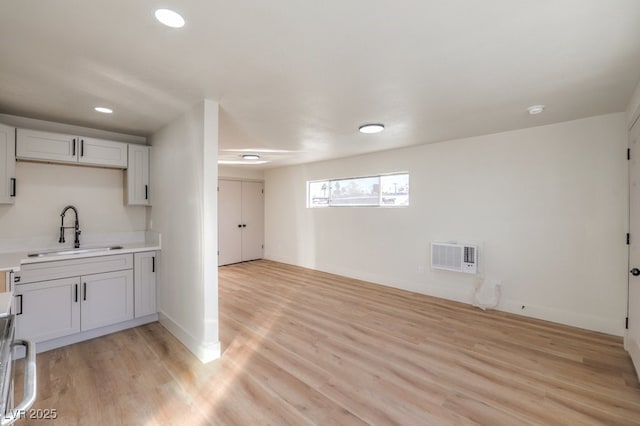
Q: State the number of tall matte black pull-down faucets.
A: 1